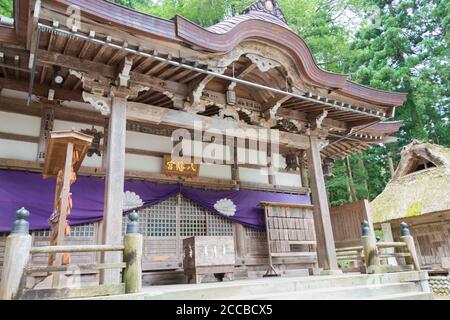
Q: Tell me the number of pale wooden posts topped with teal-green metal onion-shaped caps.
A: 4